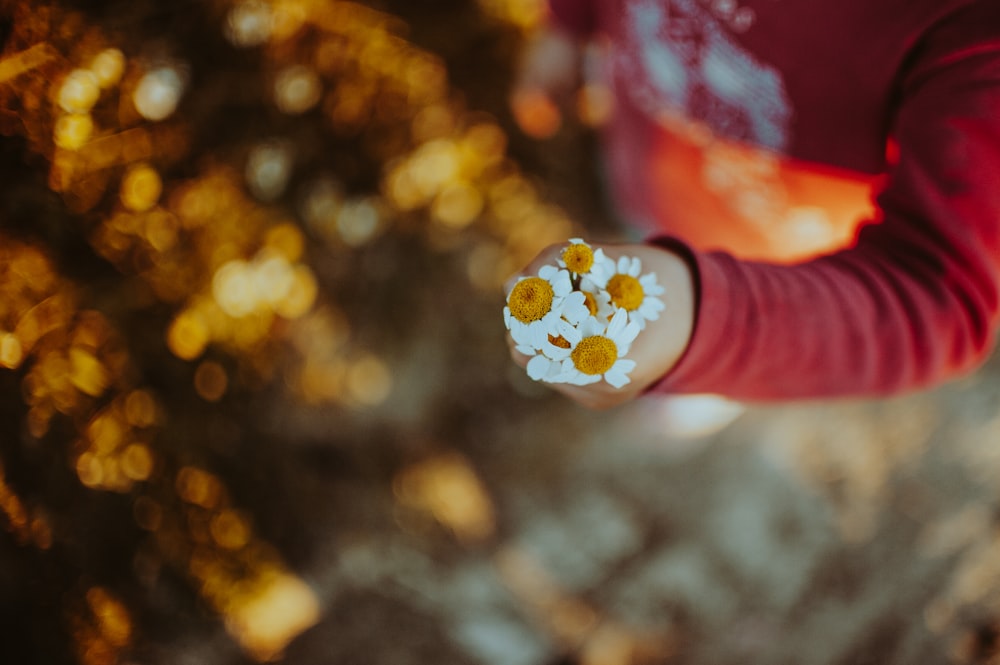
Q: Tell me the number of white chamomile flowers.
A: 6